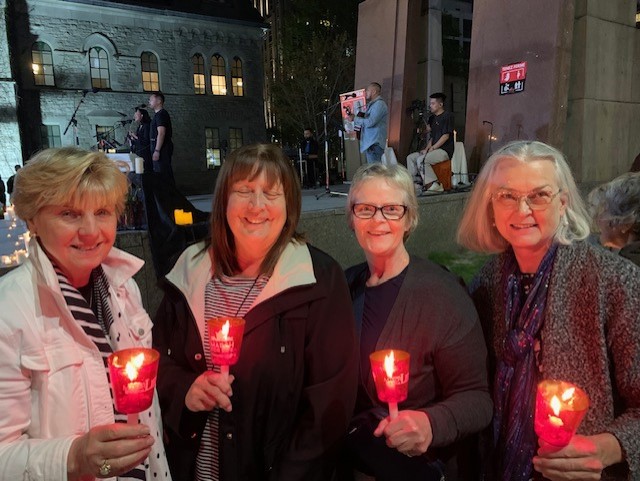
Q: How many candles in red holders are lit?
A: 4